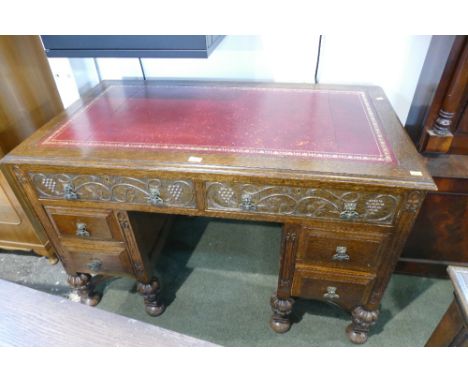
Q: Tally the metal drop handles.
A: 8